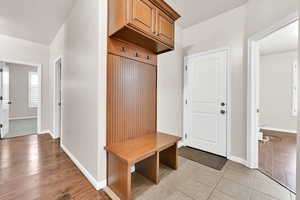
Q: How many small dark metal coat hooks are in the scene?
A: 3